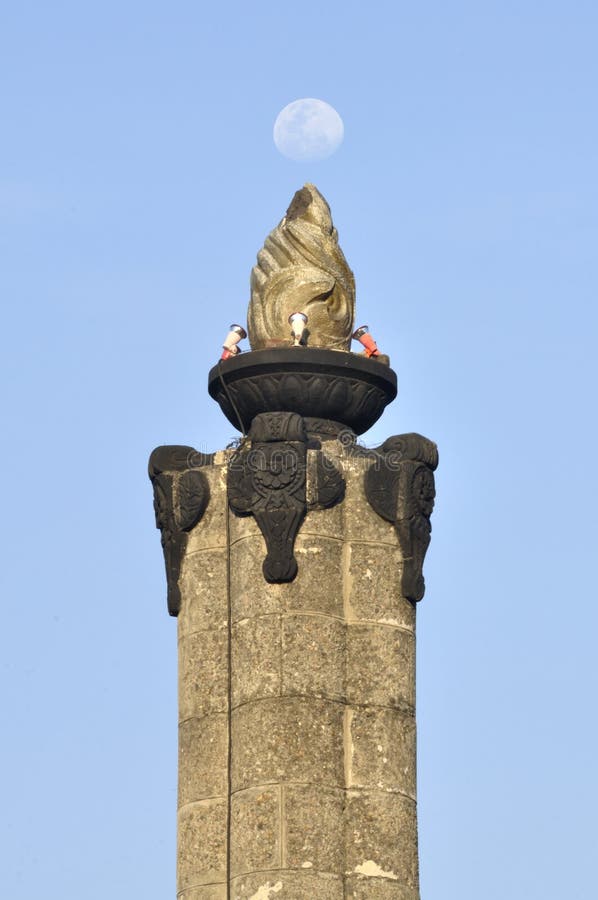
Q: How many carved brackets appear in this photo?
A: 3